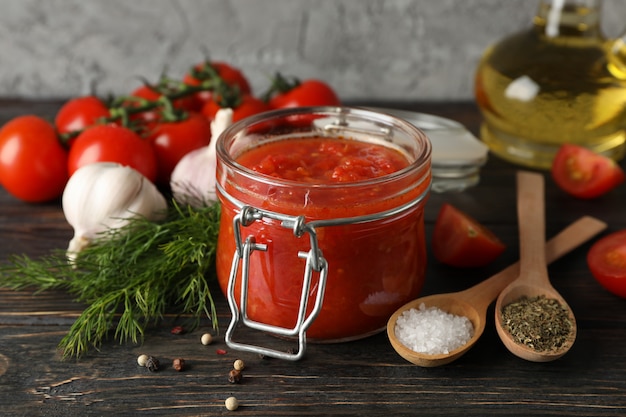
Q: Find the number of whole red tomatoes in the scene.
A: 8